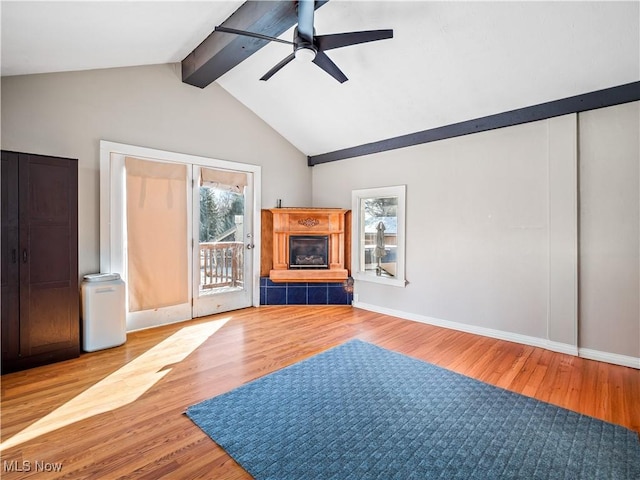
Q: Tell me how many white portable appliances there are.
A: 1